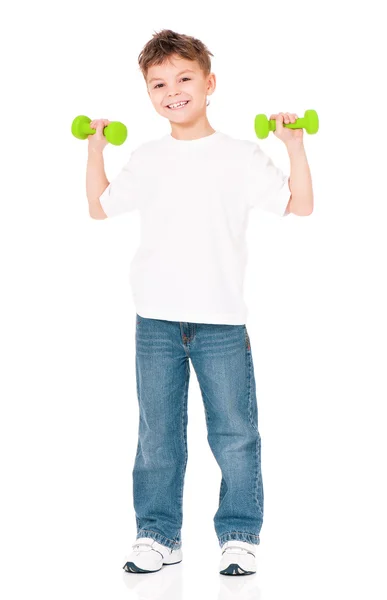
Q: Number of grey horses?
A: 0